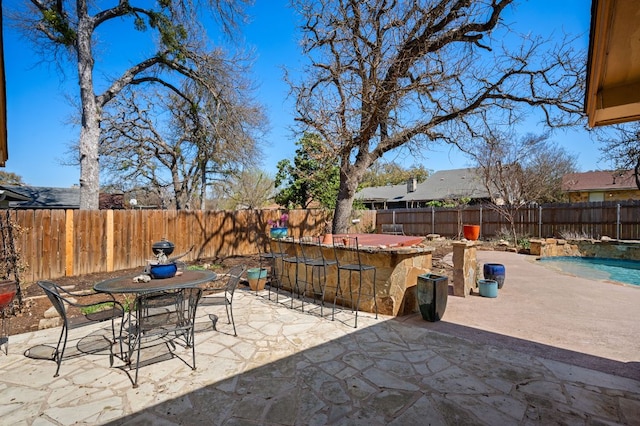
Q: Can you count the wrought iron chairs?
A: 8